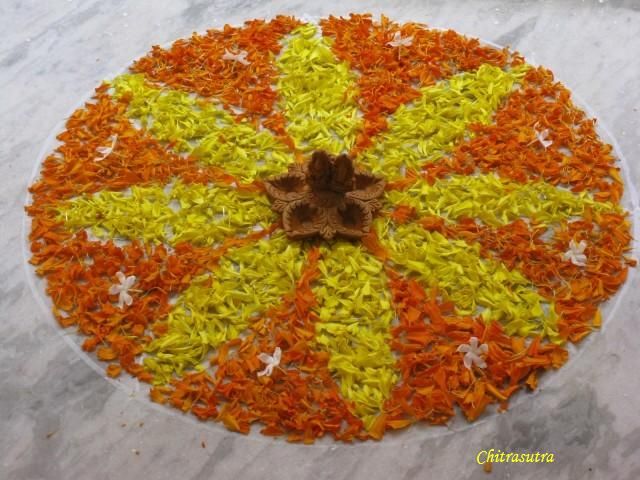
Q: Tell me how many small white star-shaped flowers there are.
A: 8